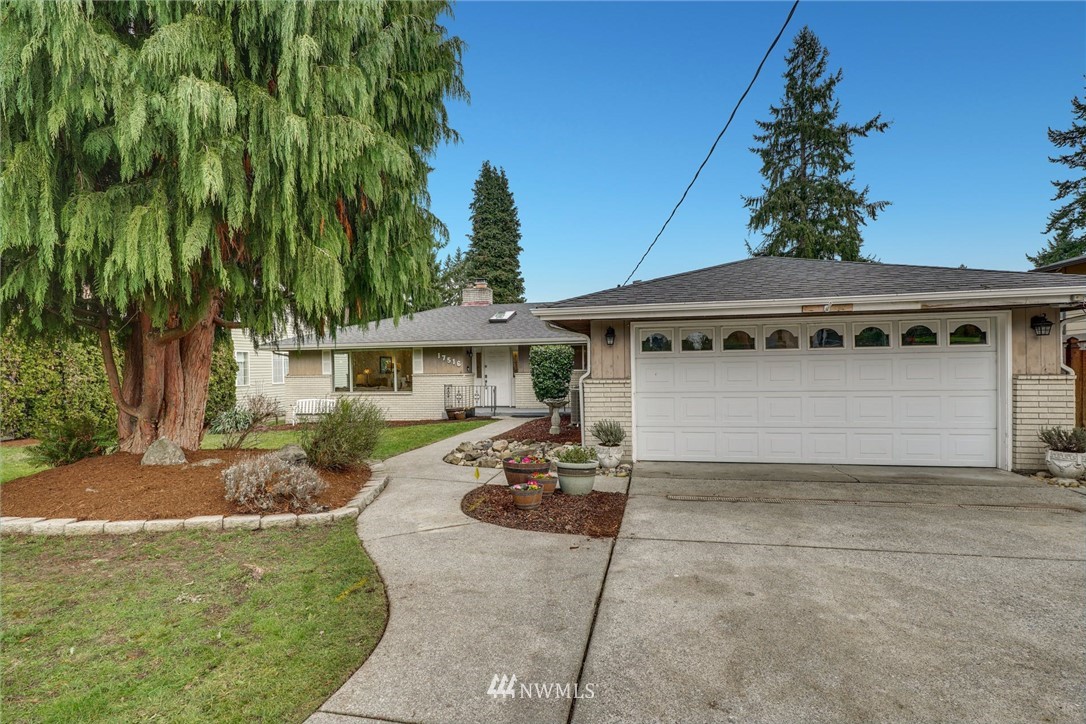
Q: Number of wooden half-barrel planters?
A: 3